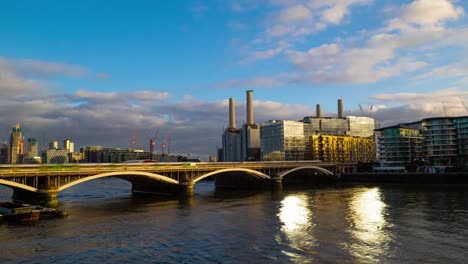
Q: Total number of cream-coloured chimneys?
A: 4